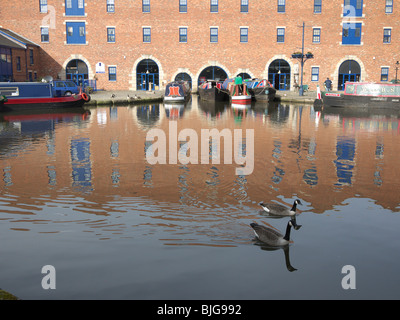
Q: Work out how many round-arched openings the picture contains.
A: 7